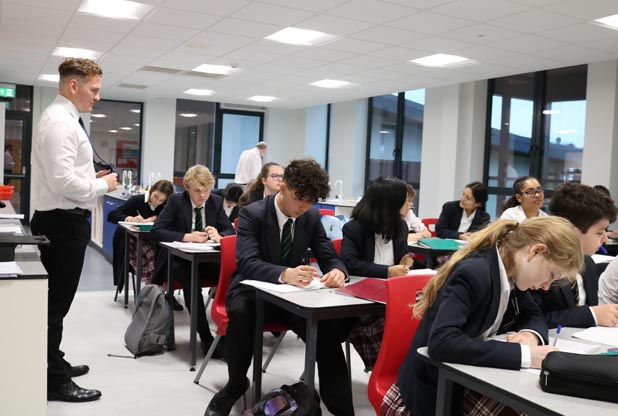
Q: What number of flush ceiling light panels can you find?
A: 10